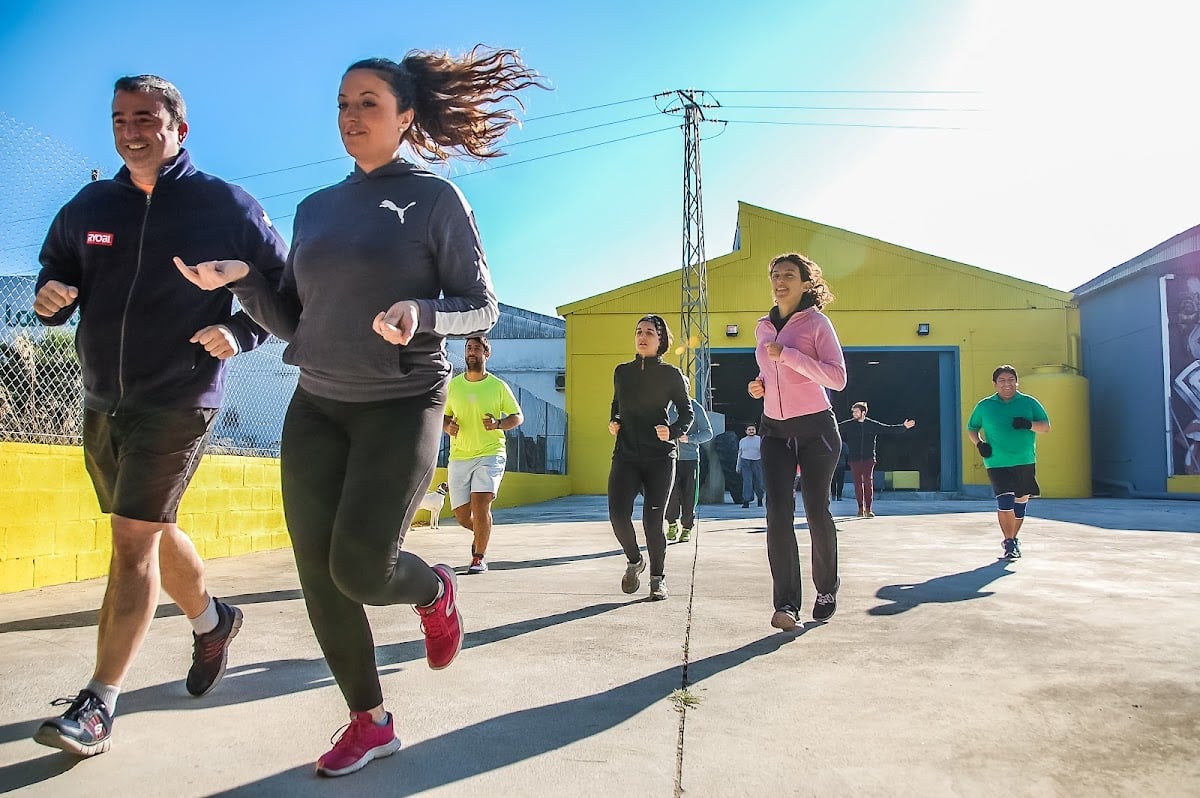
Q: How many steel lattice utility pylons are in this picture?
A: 1